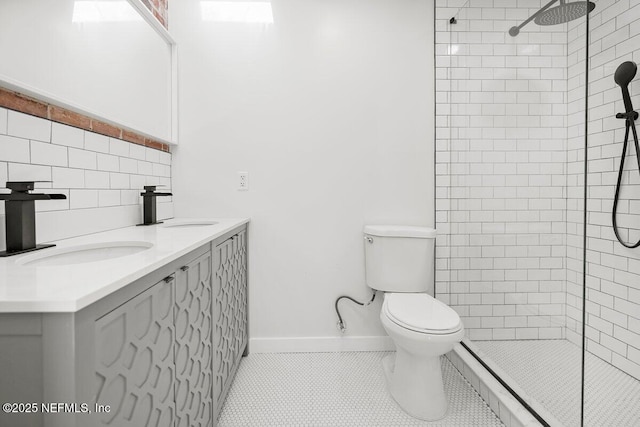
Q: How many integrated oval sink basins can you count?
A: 2